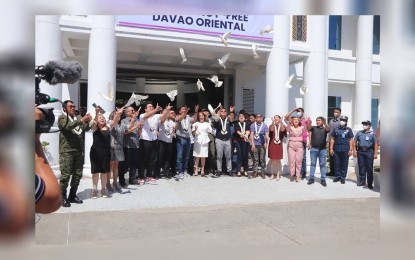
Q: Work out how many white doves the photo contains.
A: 13